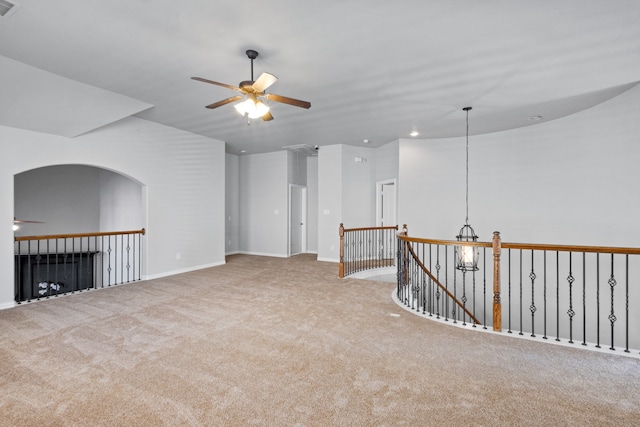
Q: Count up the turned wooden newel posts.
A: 3